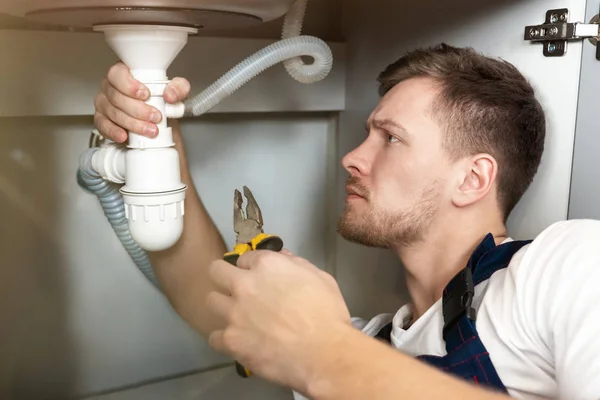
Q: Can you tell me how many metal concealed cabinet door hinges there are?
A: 1